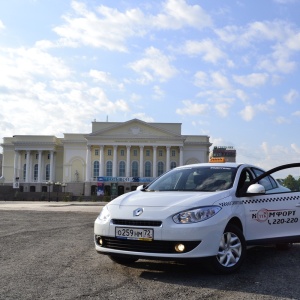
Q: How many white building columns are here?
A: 12